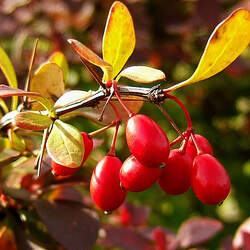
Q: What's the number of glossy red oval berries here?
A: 7